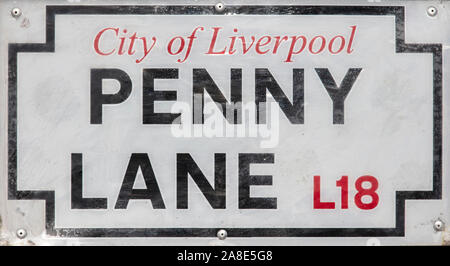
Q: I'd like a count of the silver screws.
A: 6